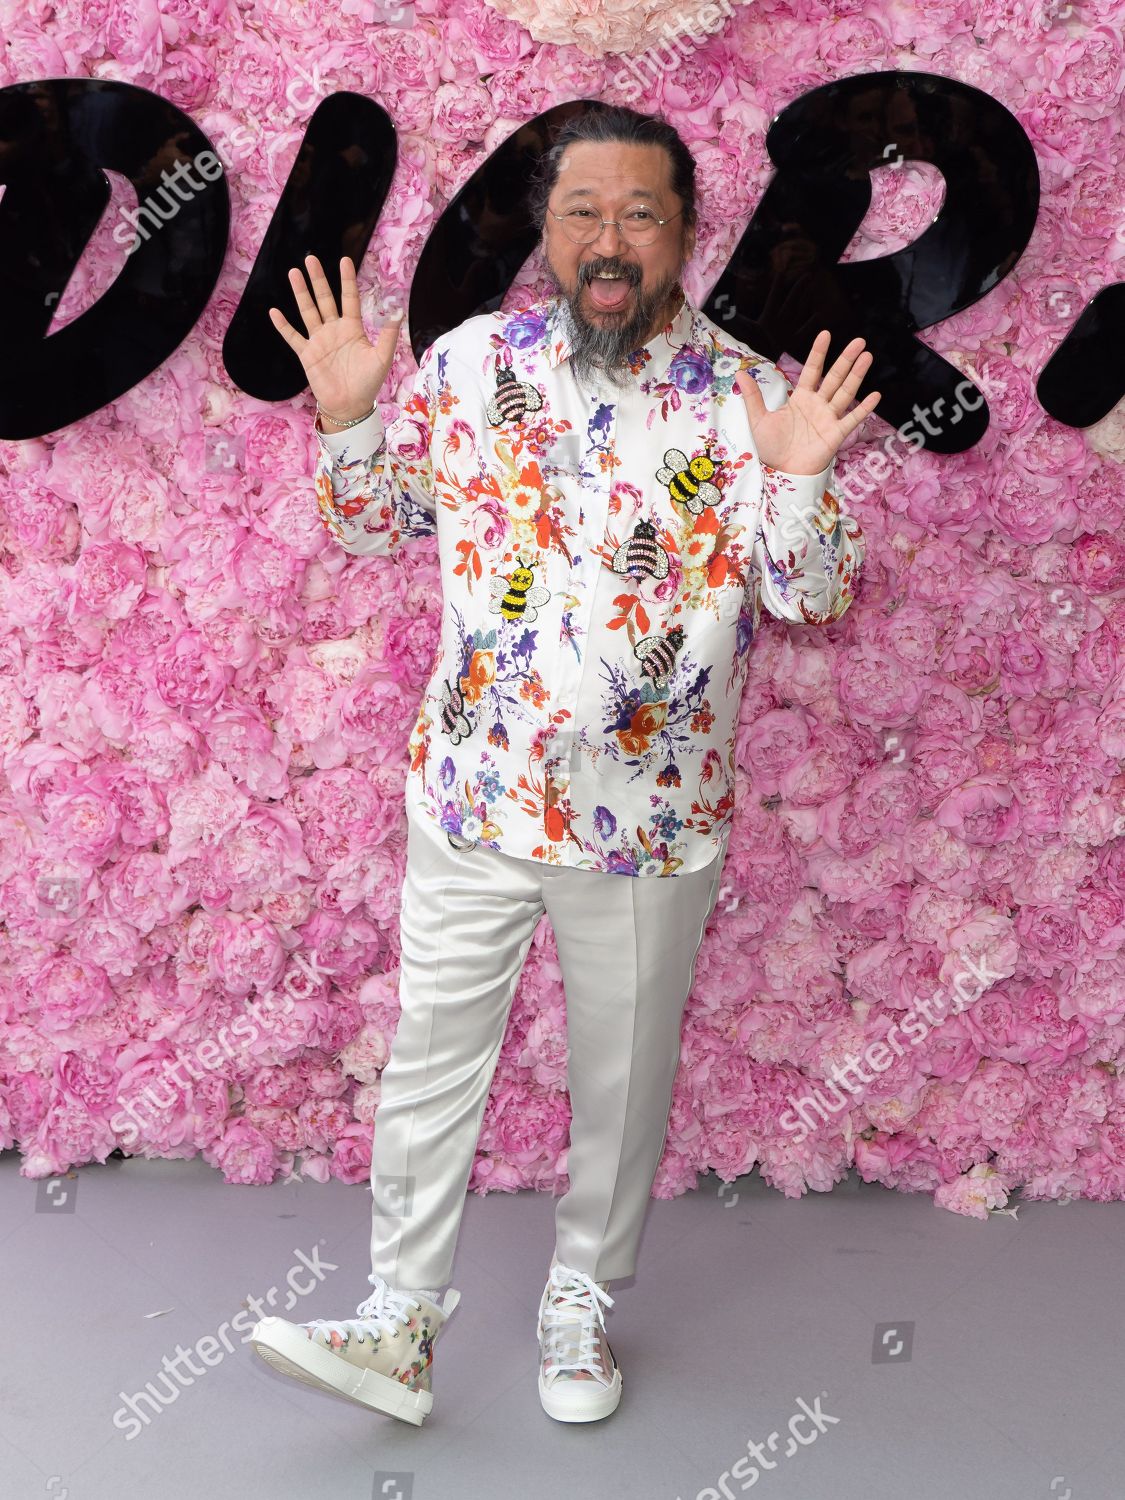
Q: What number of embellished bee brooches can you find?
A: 6